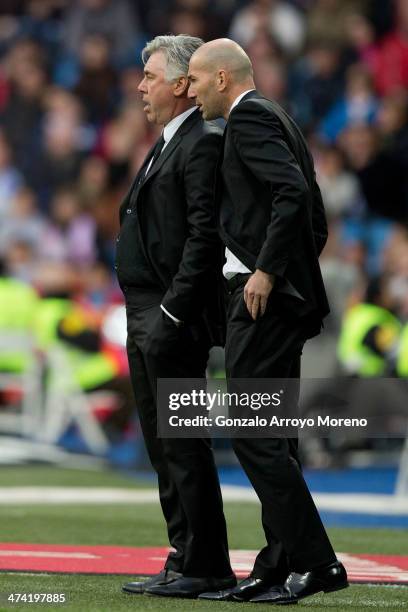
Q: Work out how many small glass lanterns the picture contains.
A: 0